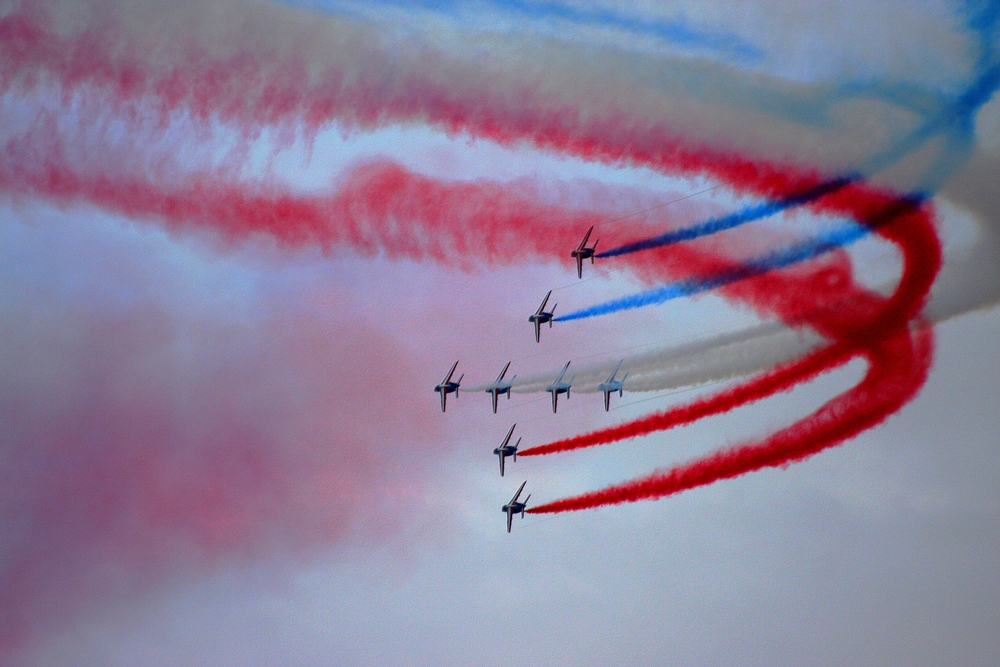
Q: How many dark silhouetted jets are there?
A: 8